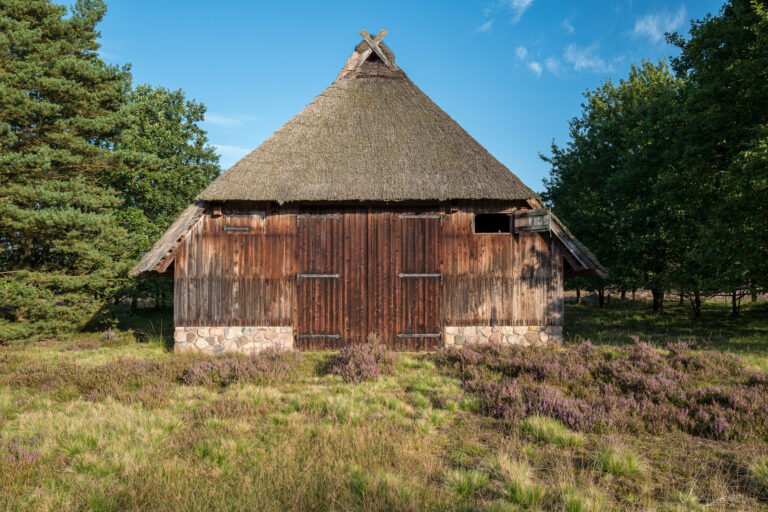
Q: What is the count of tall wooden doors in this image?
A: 2